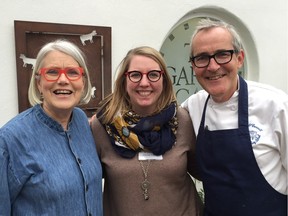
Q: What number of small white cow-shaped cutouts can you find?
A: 3